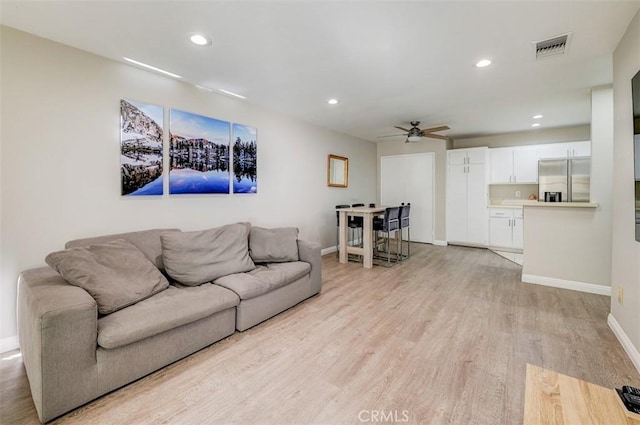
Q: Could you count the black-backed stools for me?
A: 4